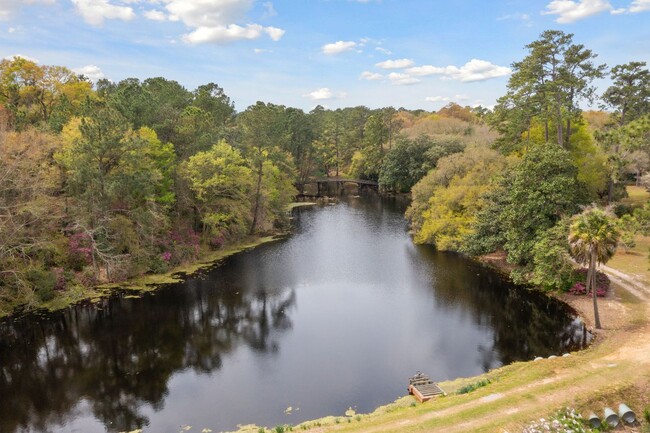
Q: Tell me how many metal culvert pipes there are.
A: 3